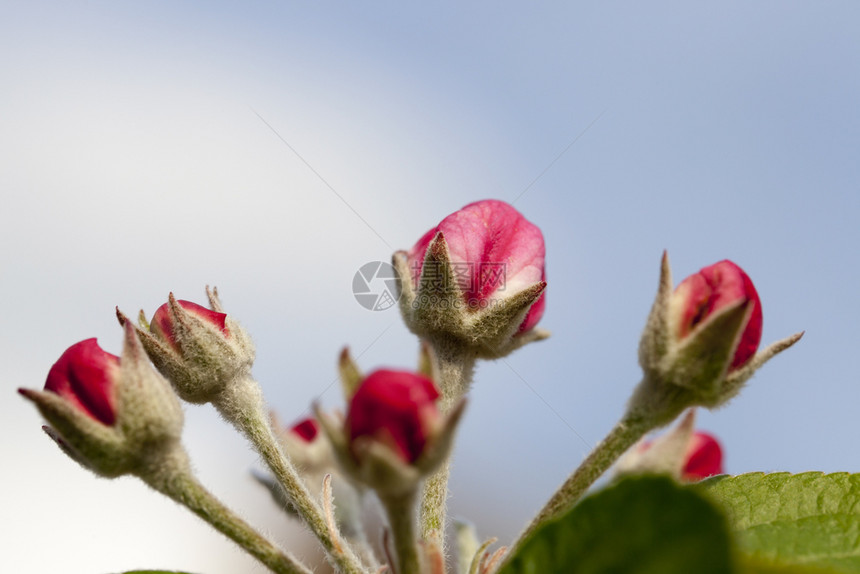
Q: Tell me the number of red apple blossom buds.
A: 7